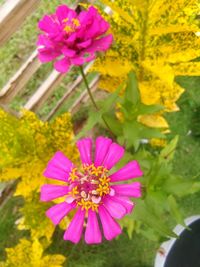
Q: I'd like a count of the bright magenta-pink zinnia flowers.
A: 2